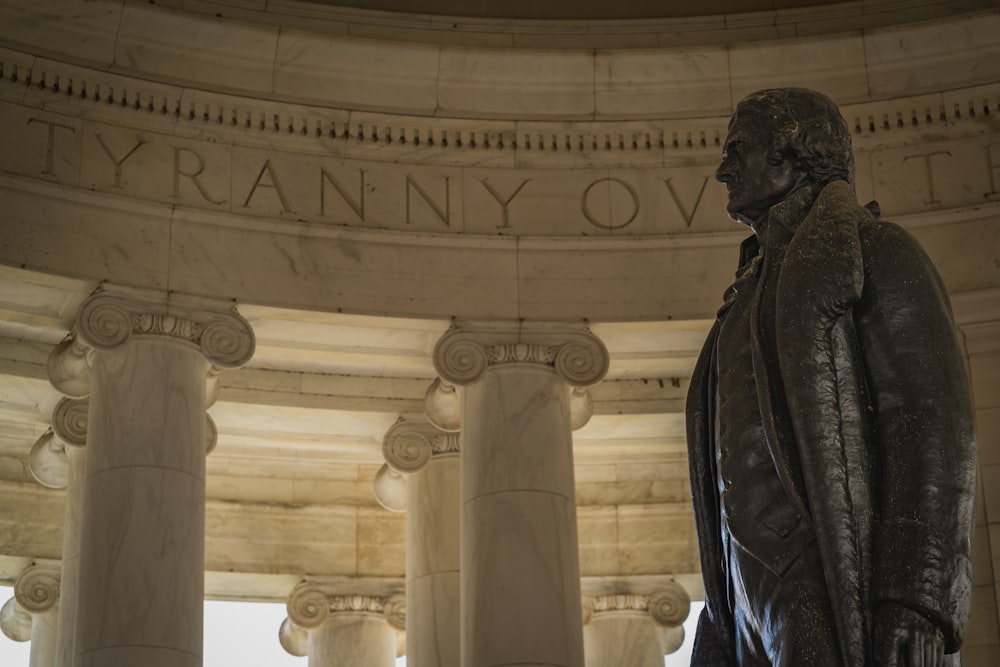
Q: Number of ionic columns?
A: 7